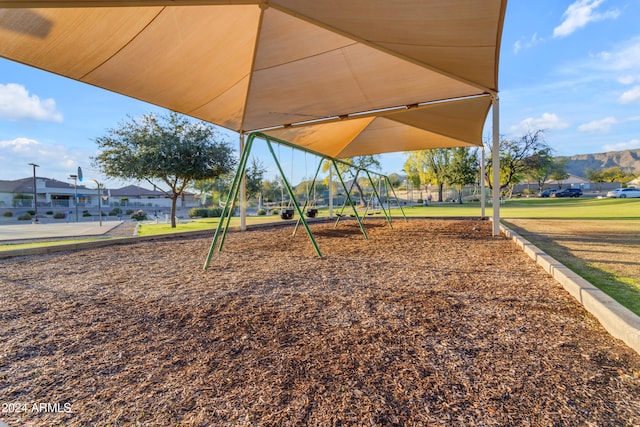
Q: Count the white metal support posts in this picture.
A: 4